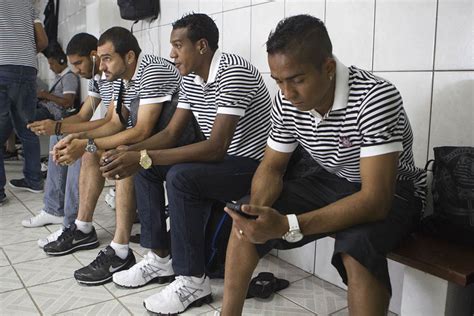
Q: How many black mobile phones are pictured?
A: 1